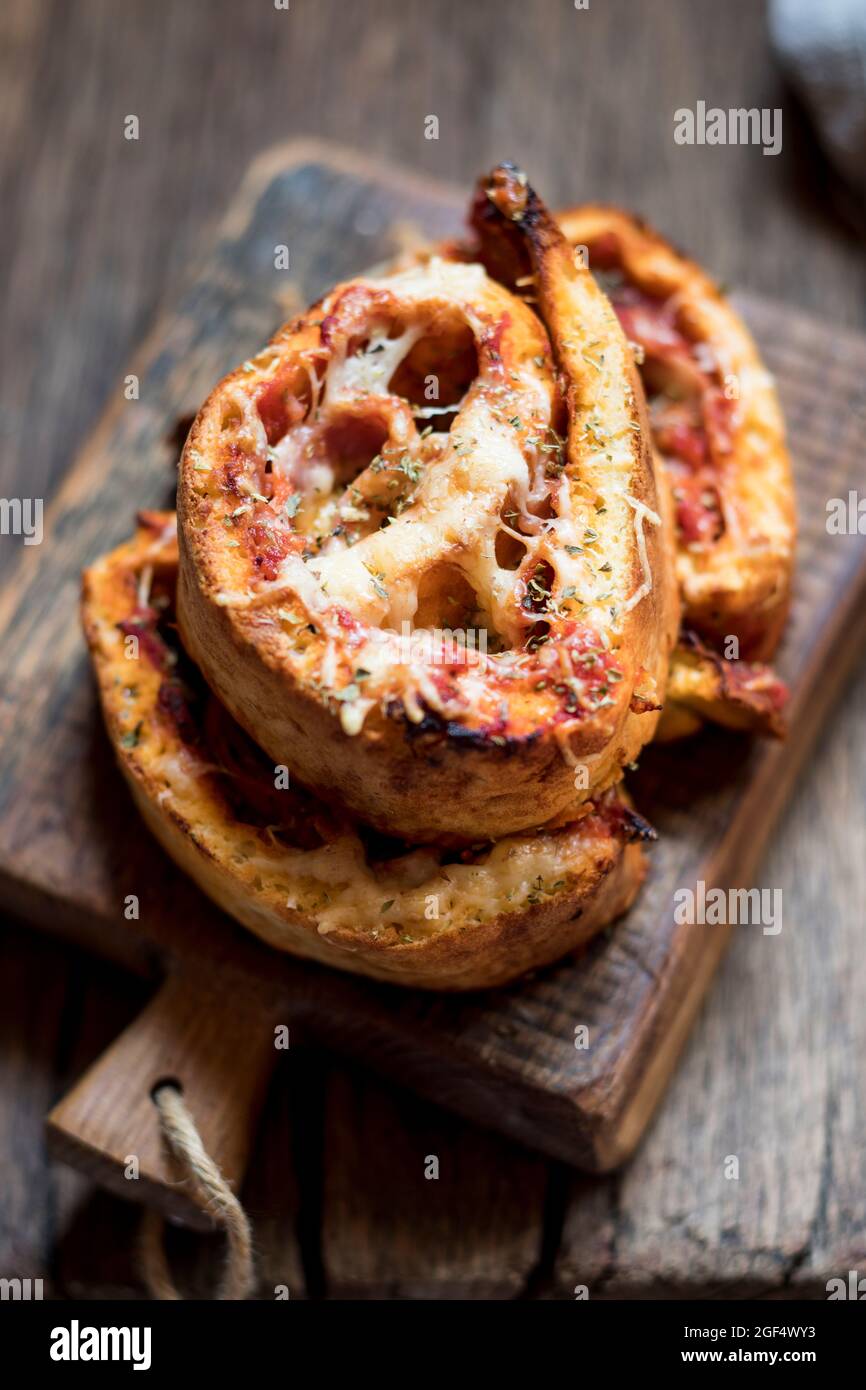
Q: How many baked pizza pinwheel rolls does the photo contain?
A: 3